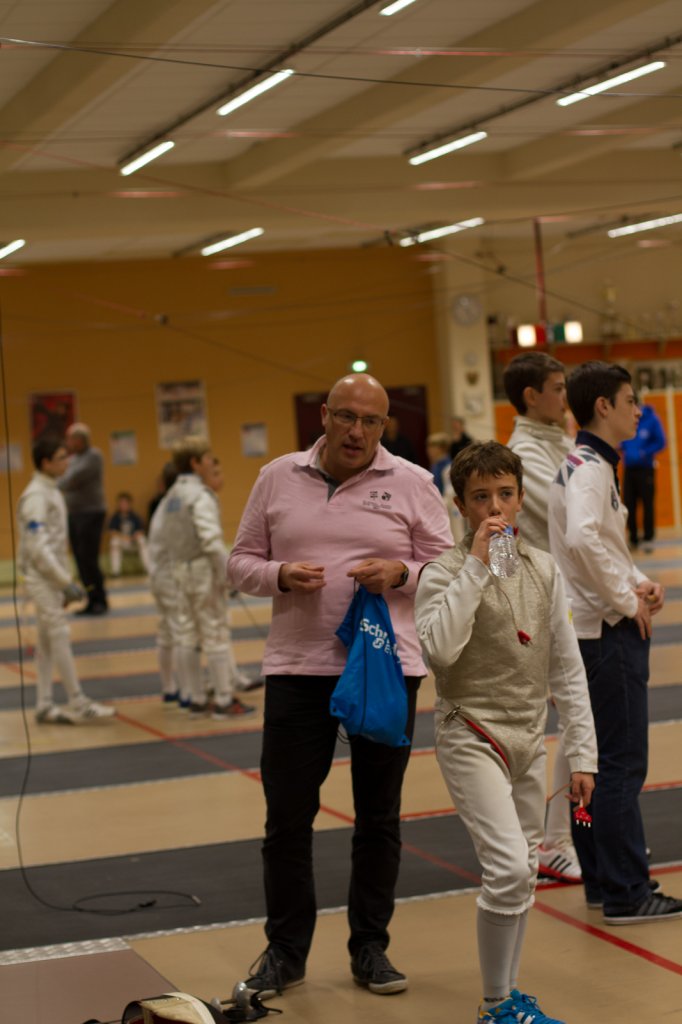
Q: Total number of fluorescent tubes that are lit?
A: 9